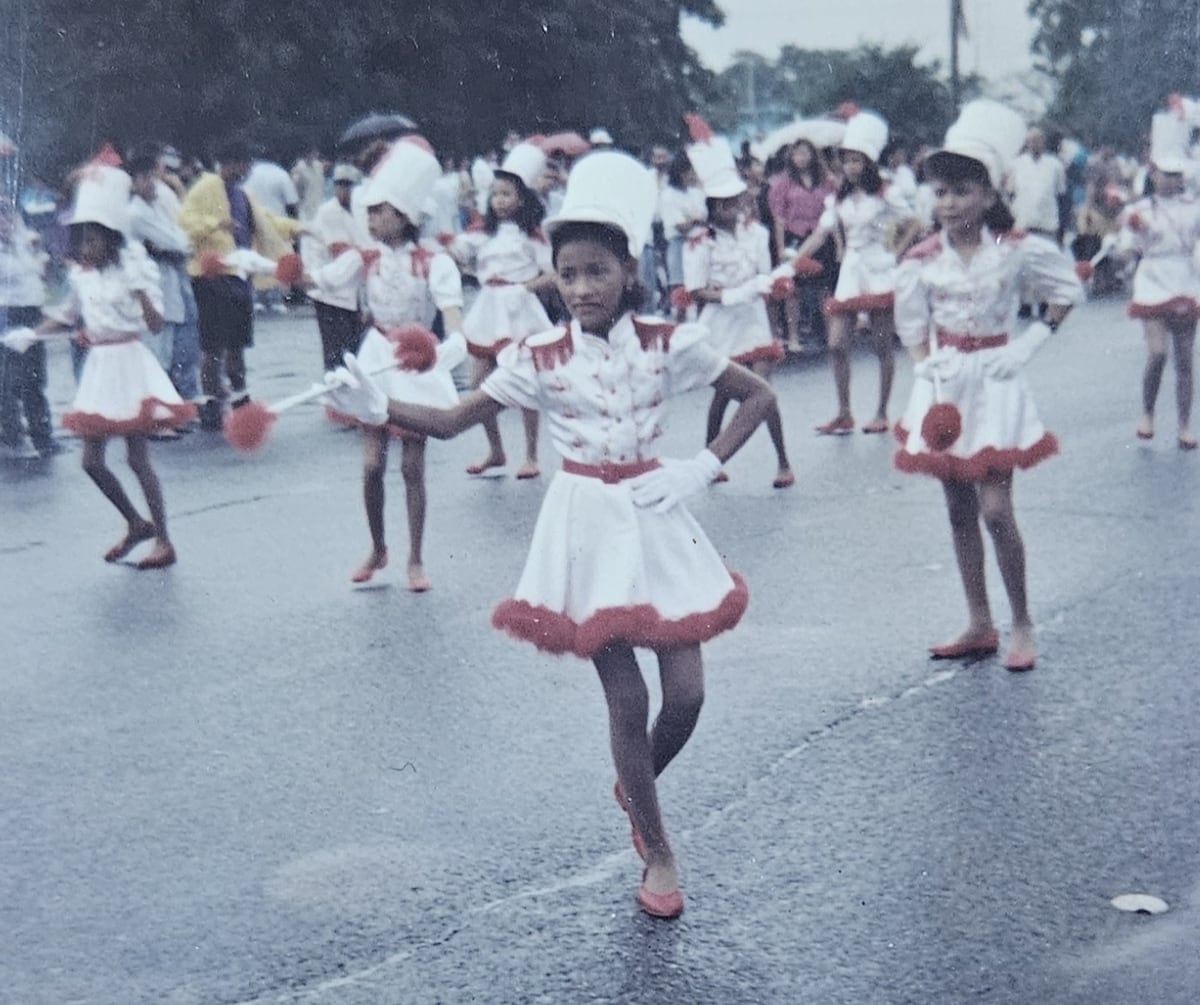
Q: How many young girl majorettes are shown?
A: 8